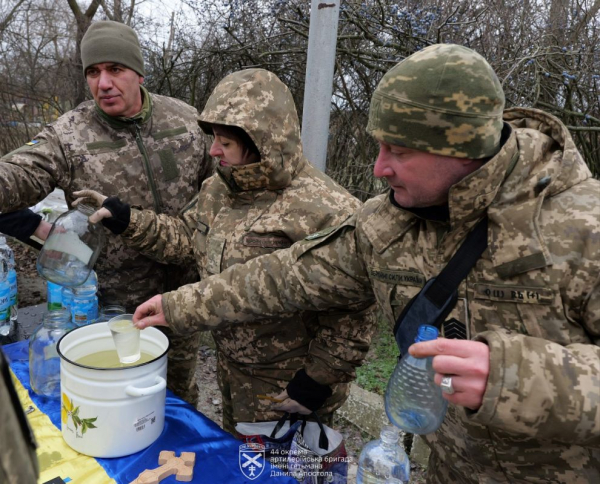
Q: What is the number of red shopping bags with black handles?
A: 1